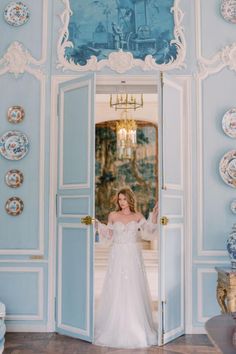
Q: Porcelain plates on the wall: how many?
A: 9